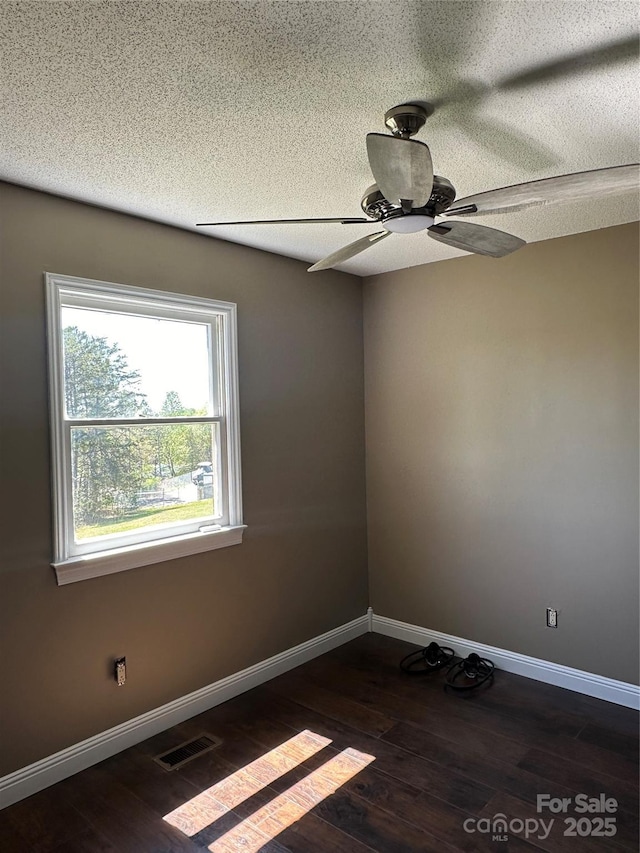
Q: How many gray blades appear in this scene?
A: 5